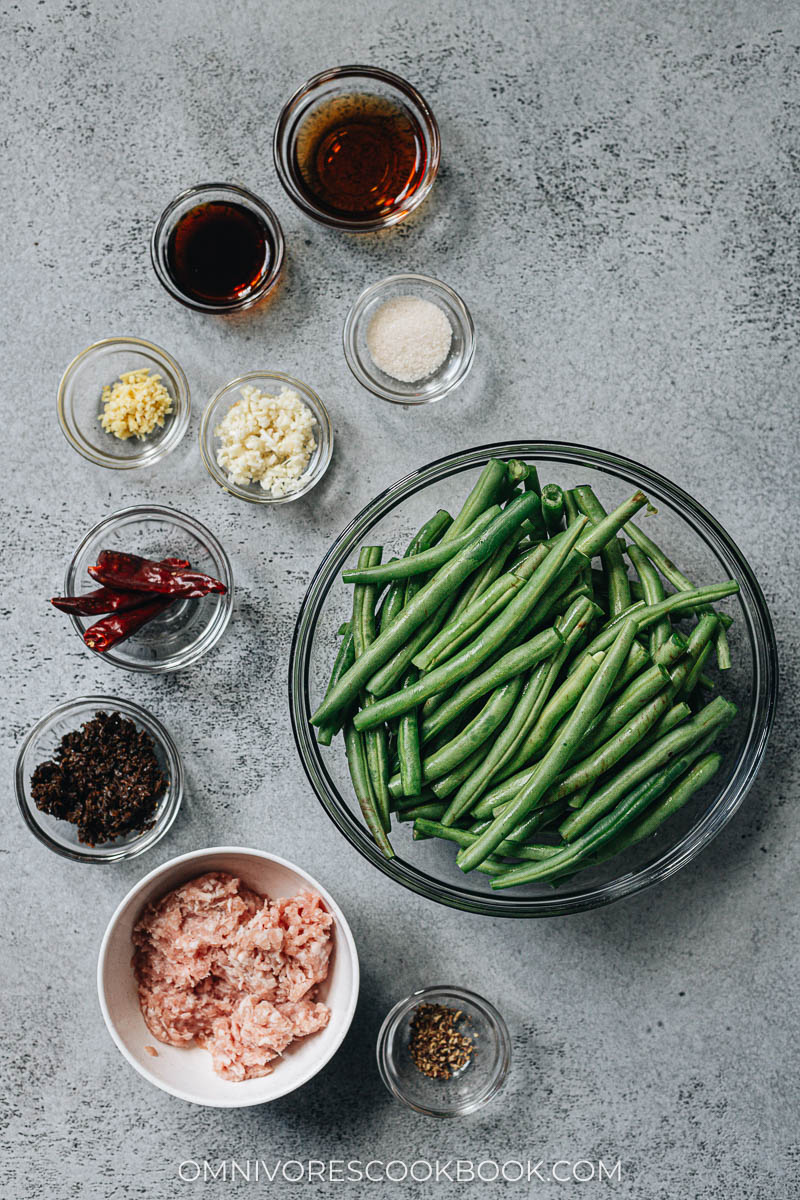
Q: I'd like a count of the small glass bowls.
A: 8